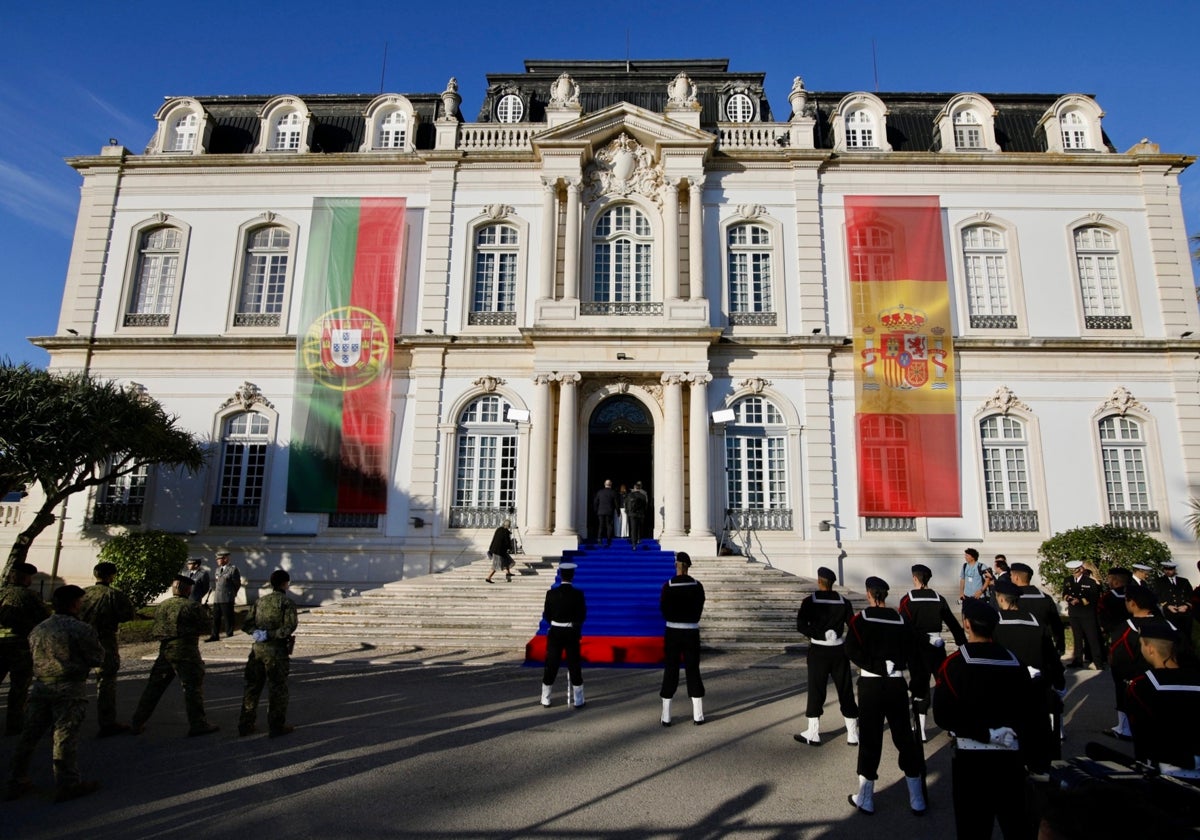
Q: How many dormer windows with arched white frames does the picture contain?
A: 6